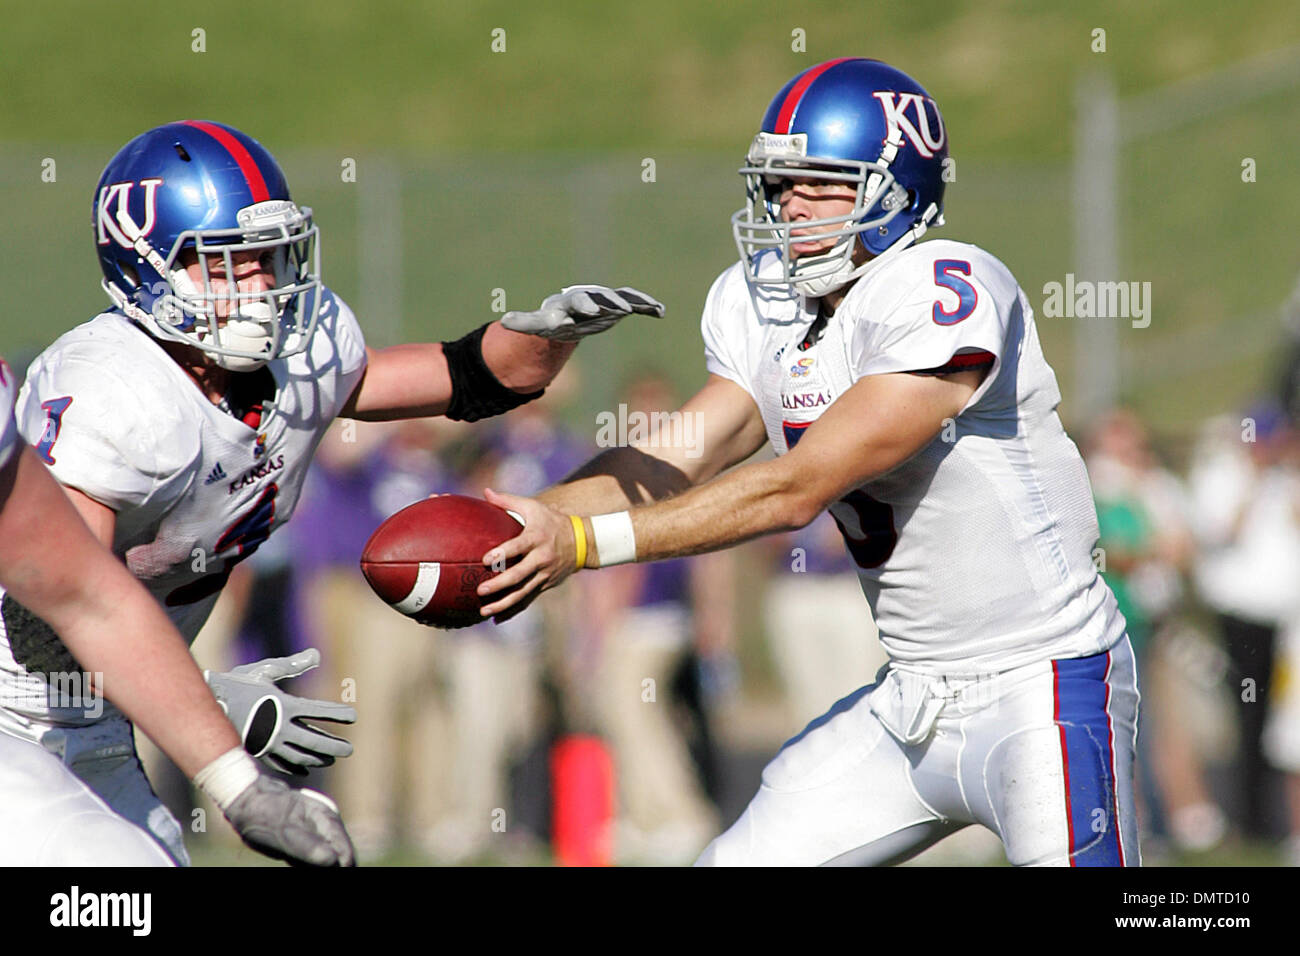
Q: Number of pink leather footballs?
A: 0